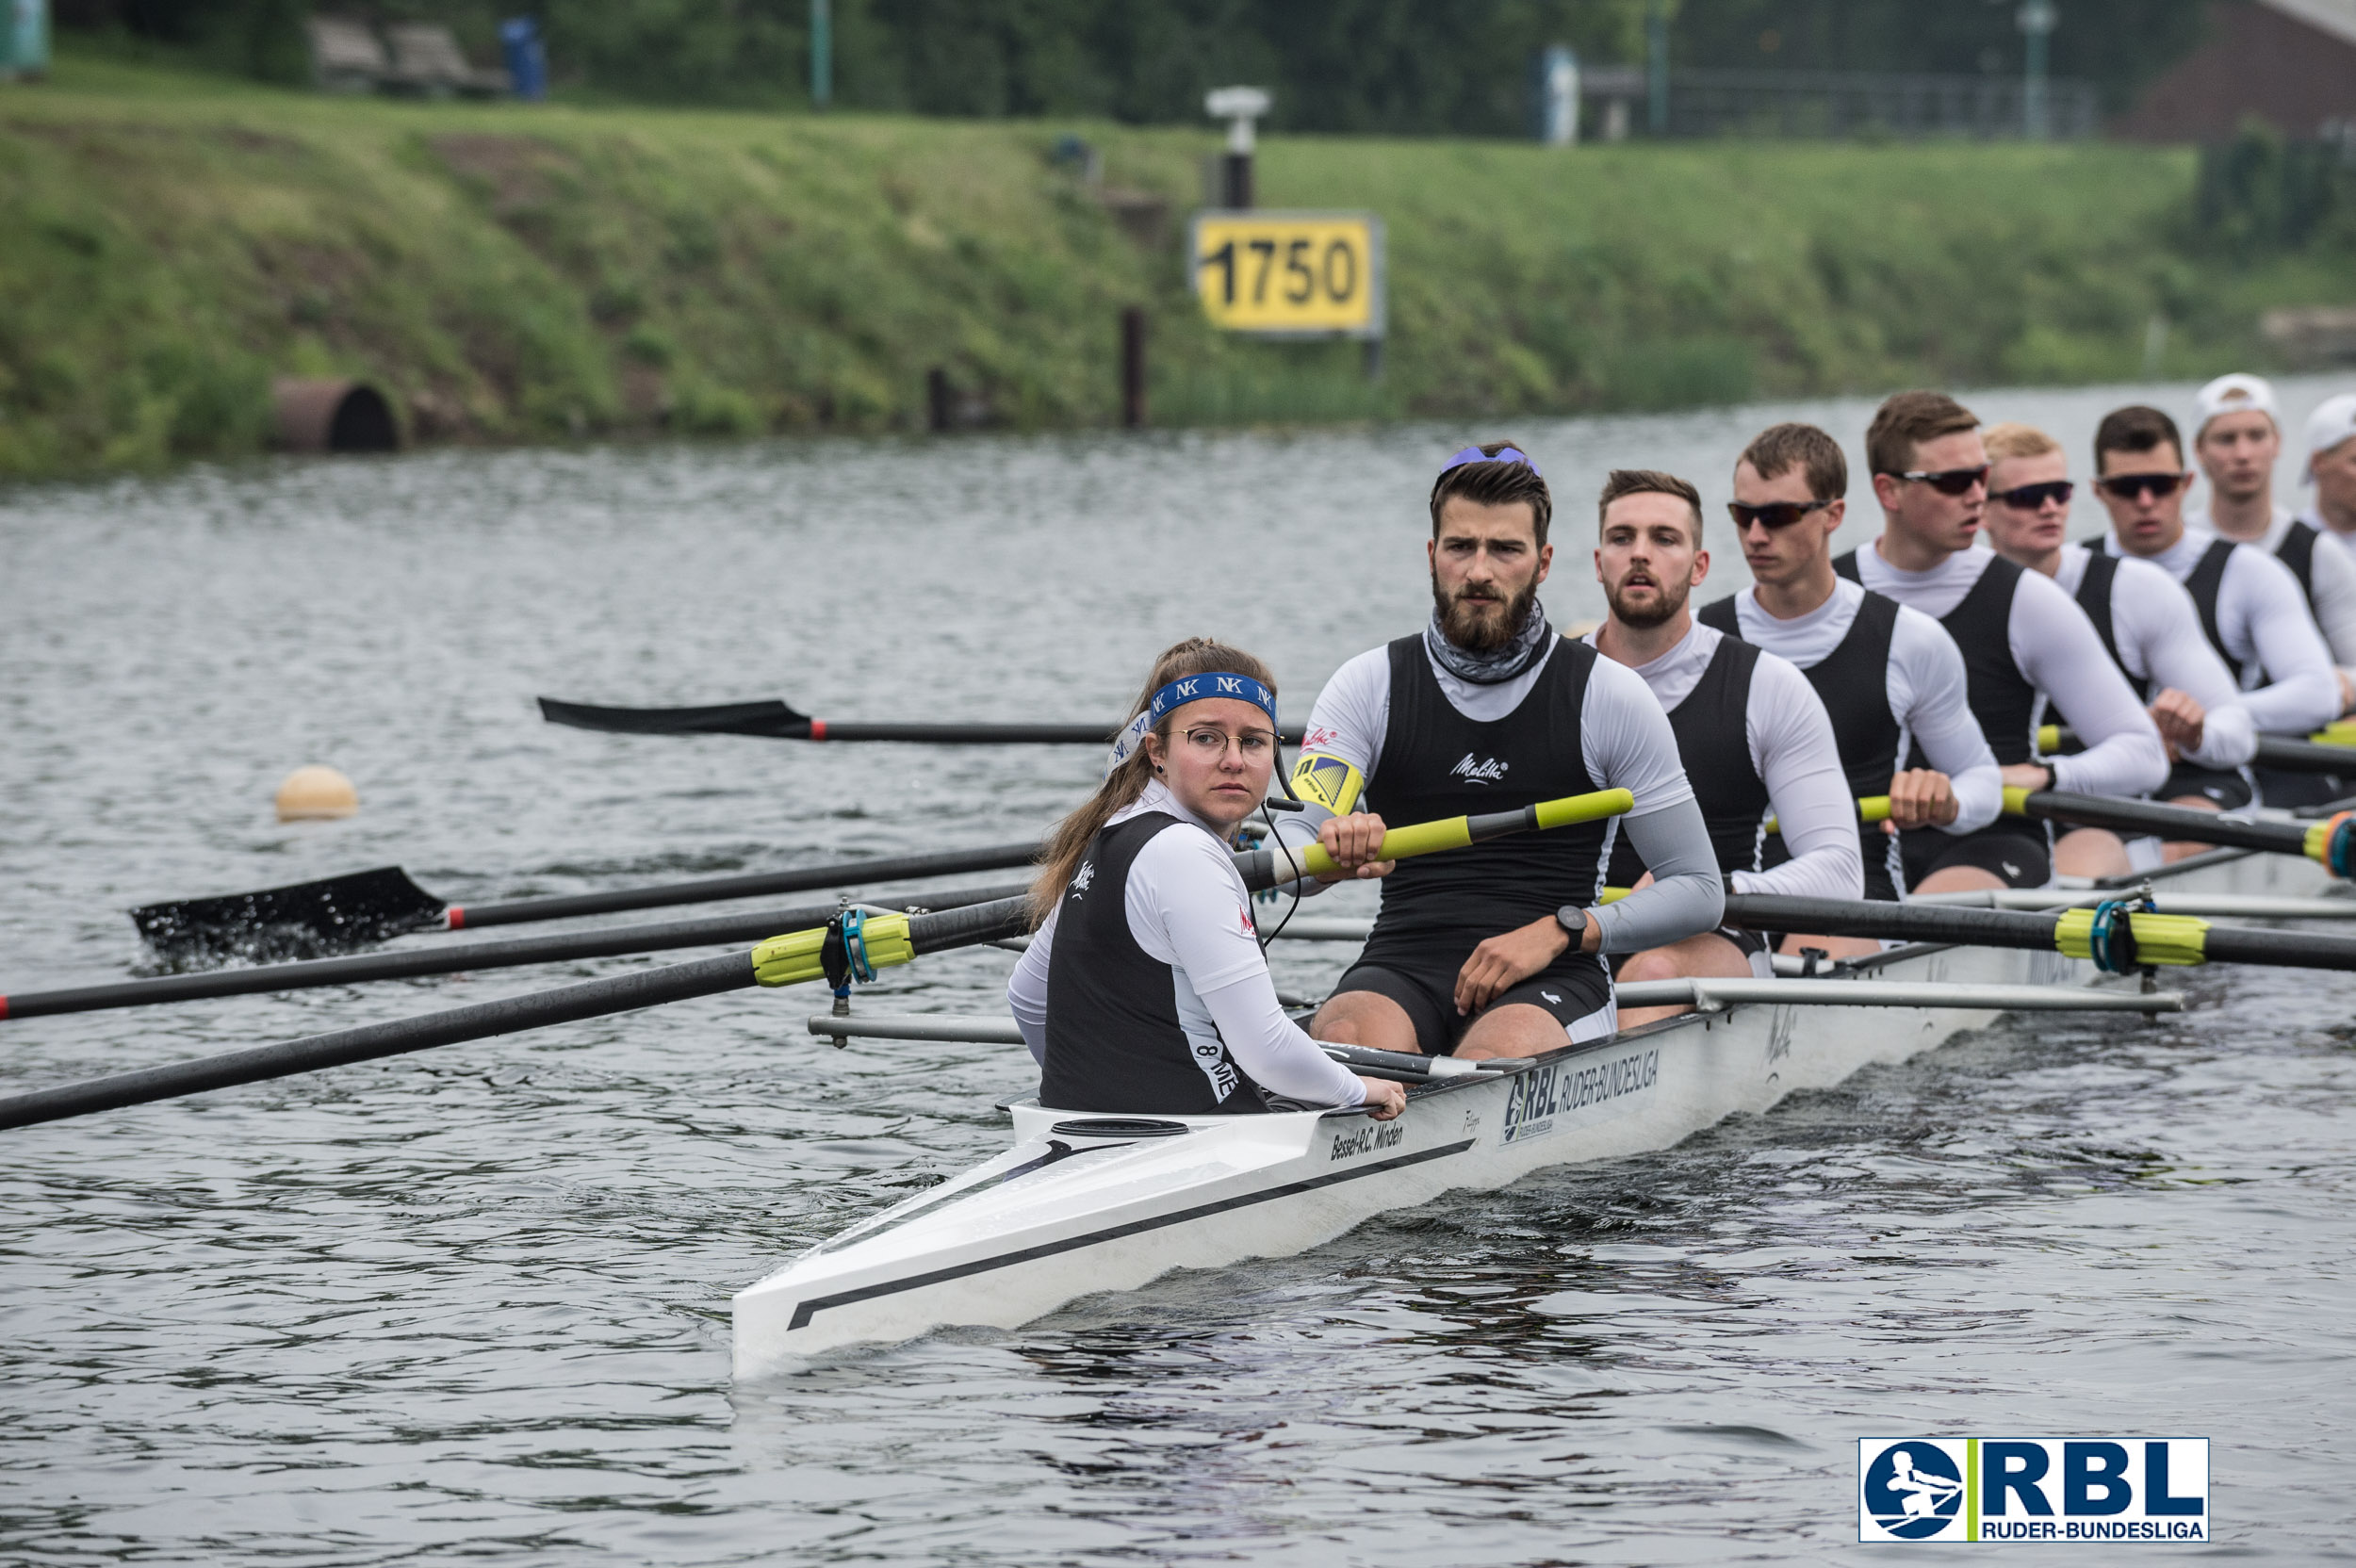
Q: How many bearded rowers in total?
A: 2